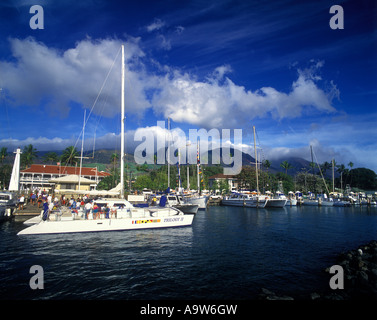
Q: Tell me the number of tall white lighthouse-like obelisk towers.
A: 1